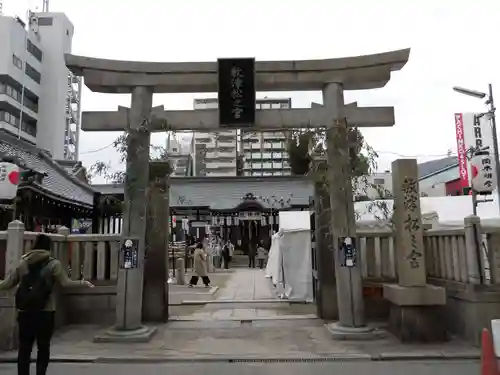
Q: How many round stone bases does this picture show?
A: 2